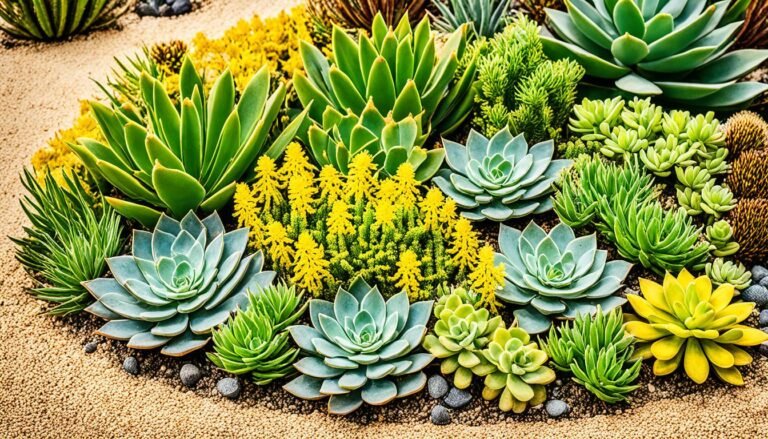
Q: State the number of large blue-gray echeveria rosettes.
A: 4